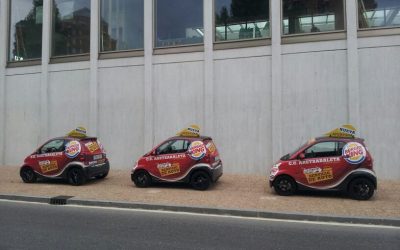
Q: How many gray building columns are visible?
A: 7